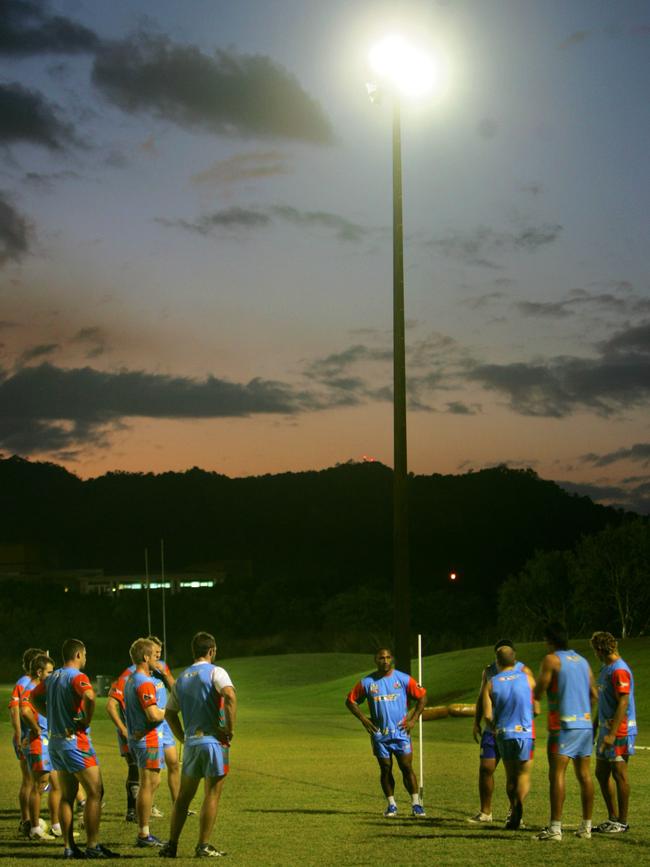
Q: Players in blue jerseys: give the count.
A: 11